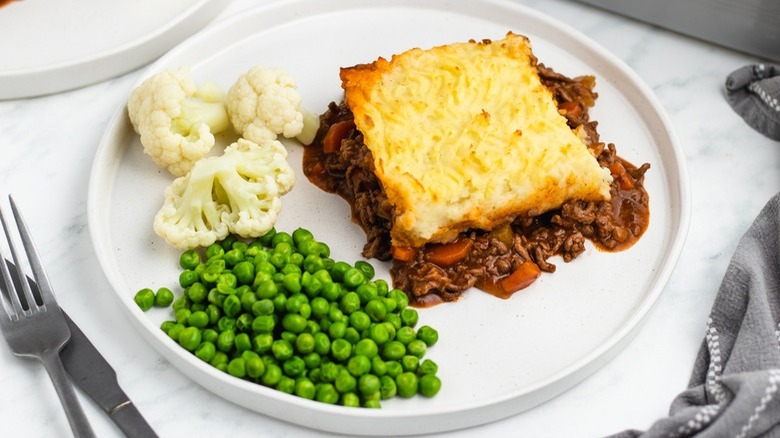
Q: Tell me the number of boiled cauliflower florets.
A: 3